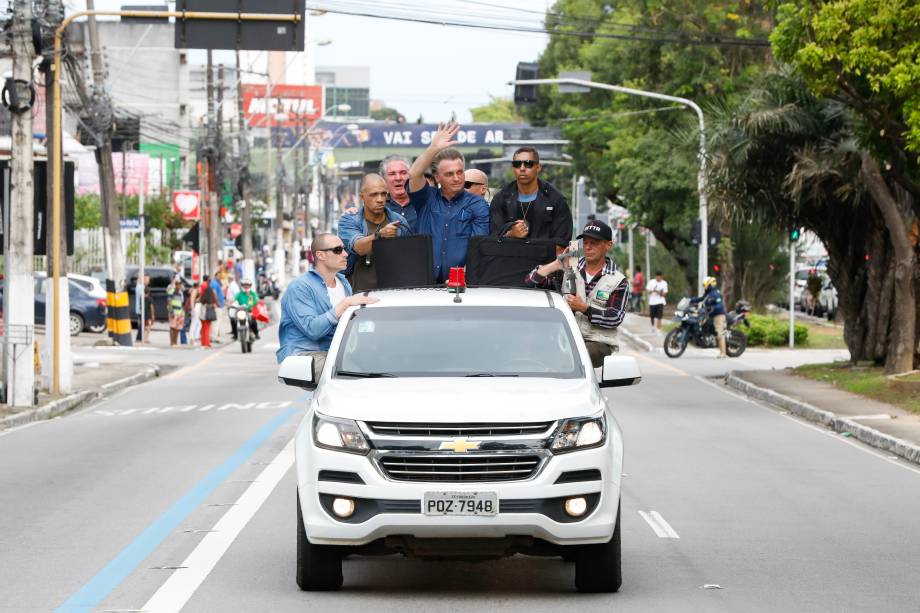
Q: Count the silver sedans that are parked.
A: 0